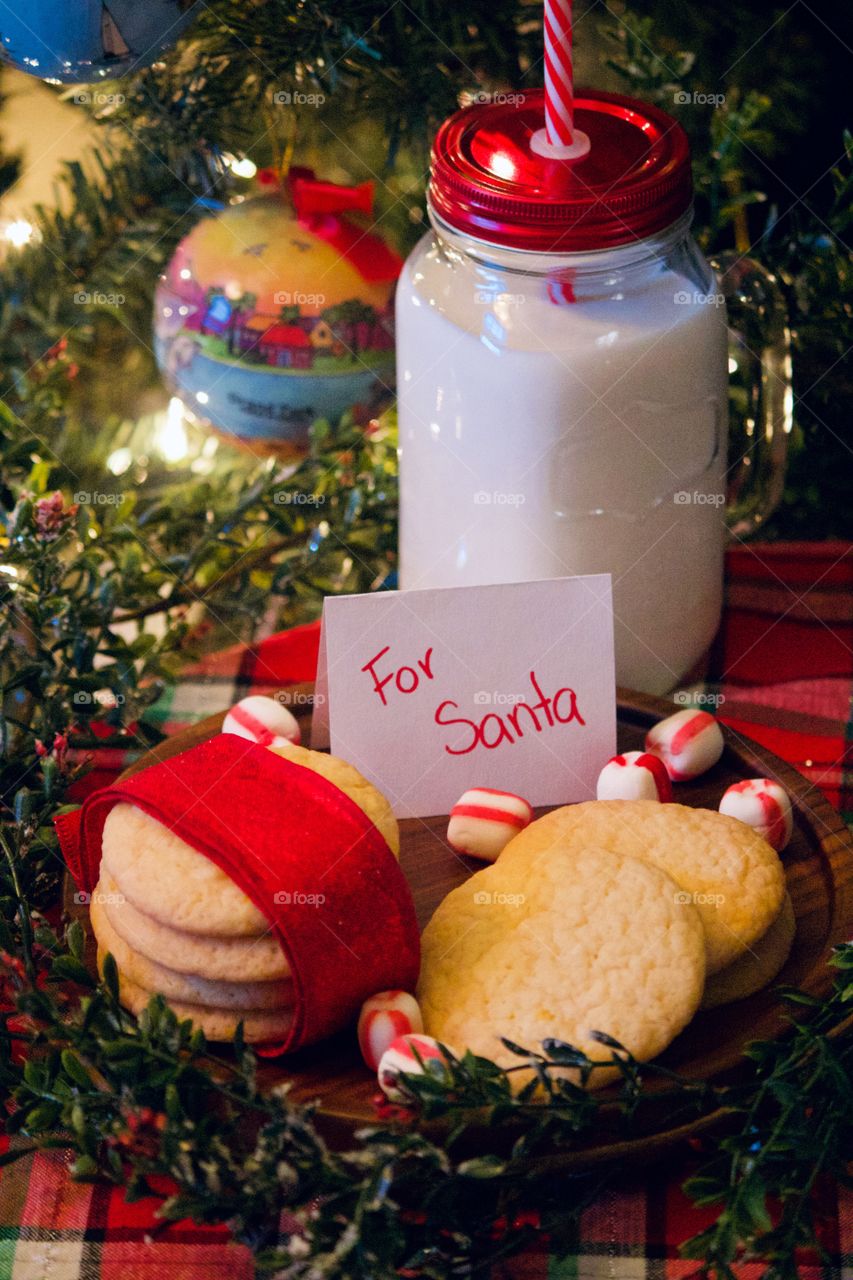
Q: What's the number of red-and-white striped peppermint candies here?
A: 7